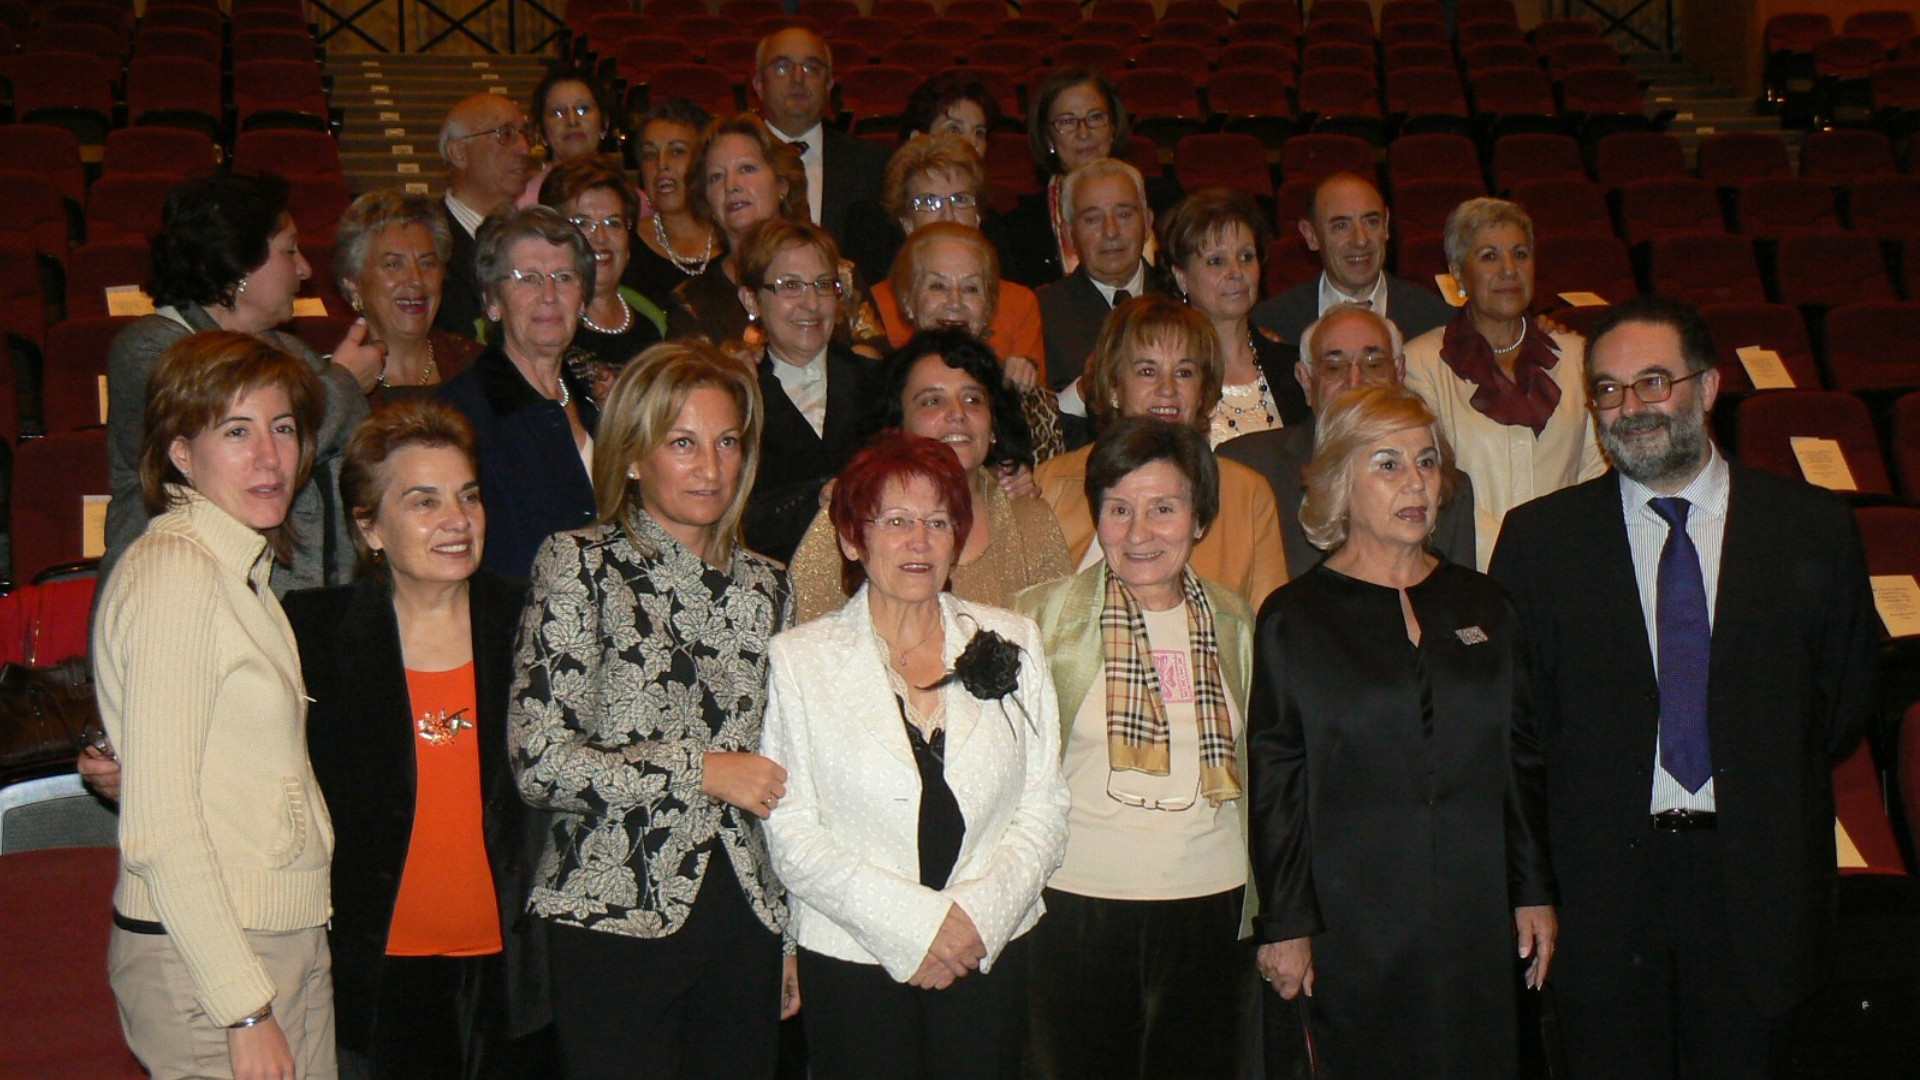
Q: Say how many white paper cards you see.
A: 10